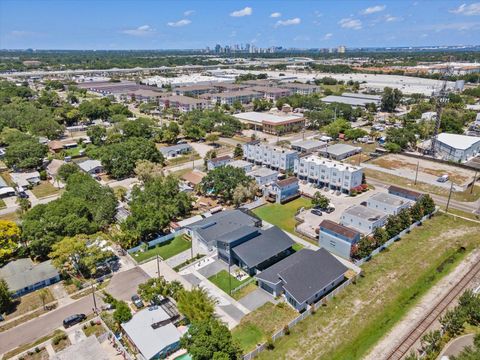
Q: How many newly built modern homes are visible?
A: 3